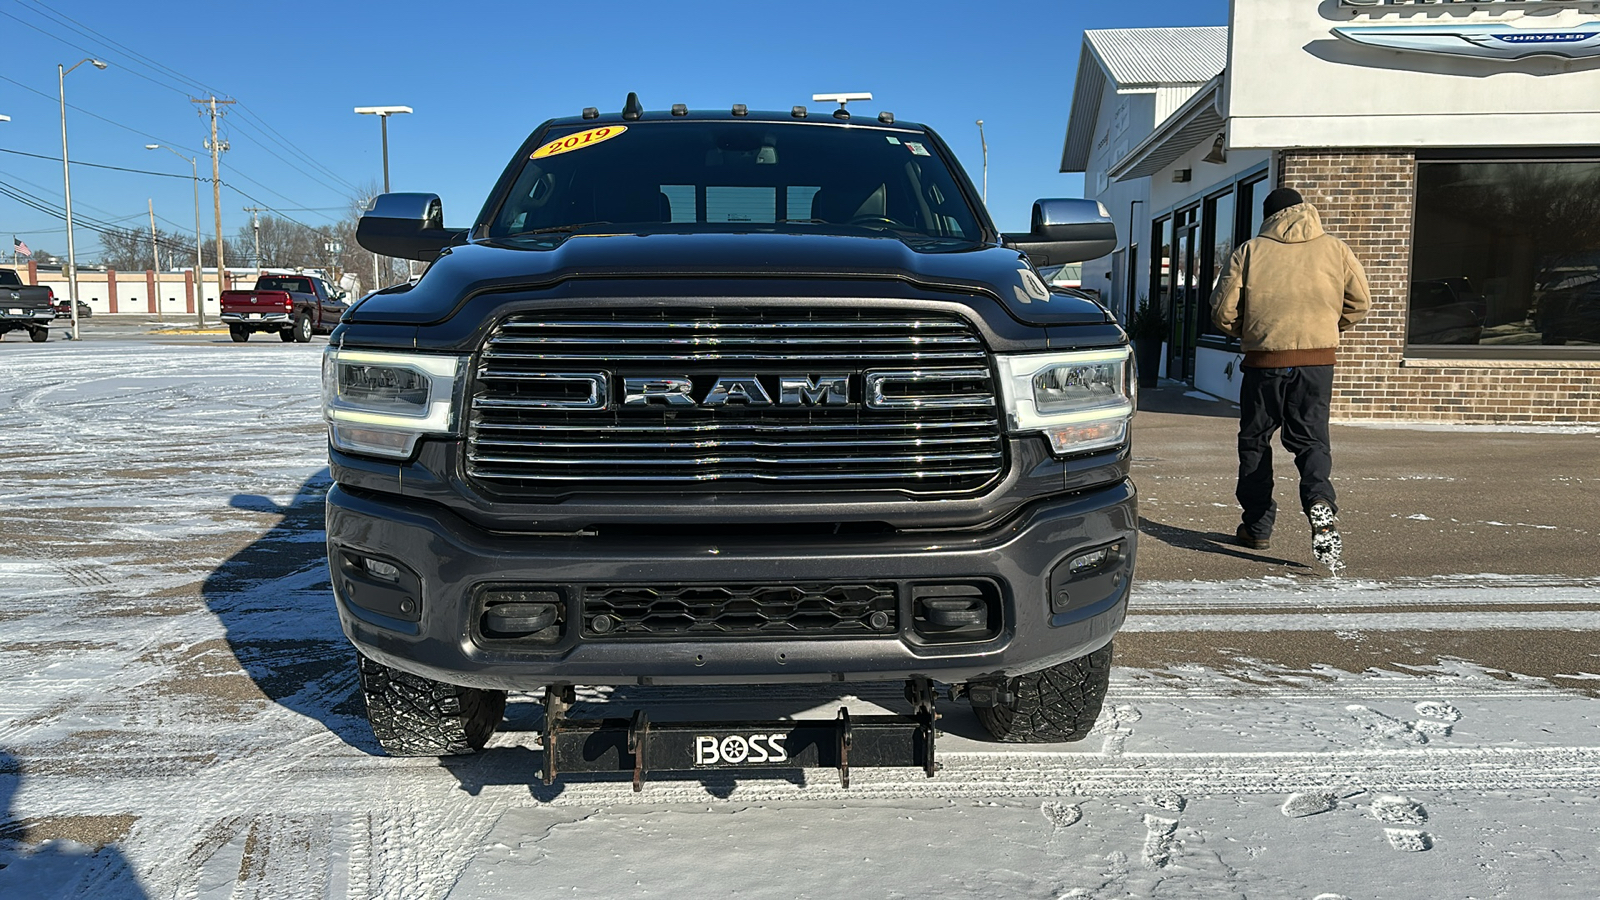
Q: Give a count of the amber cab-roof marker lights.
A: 5